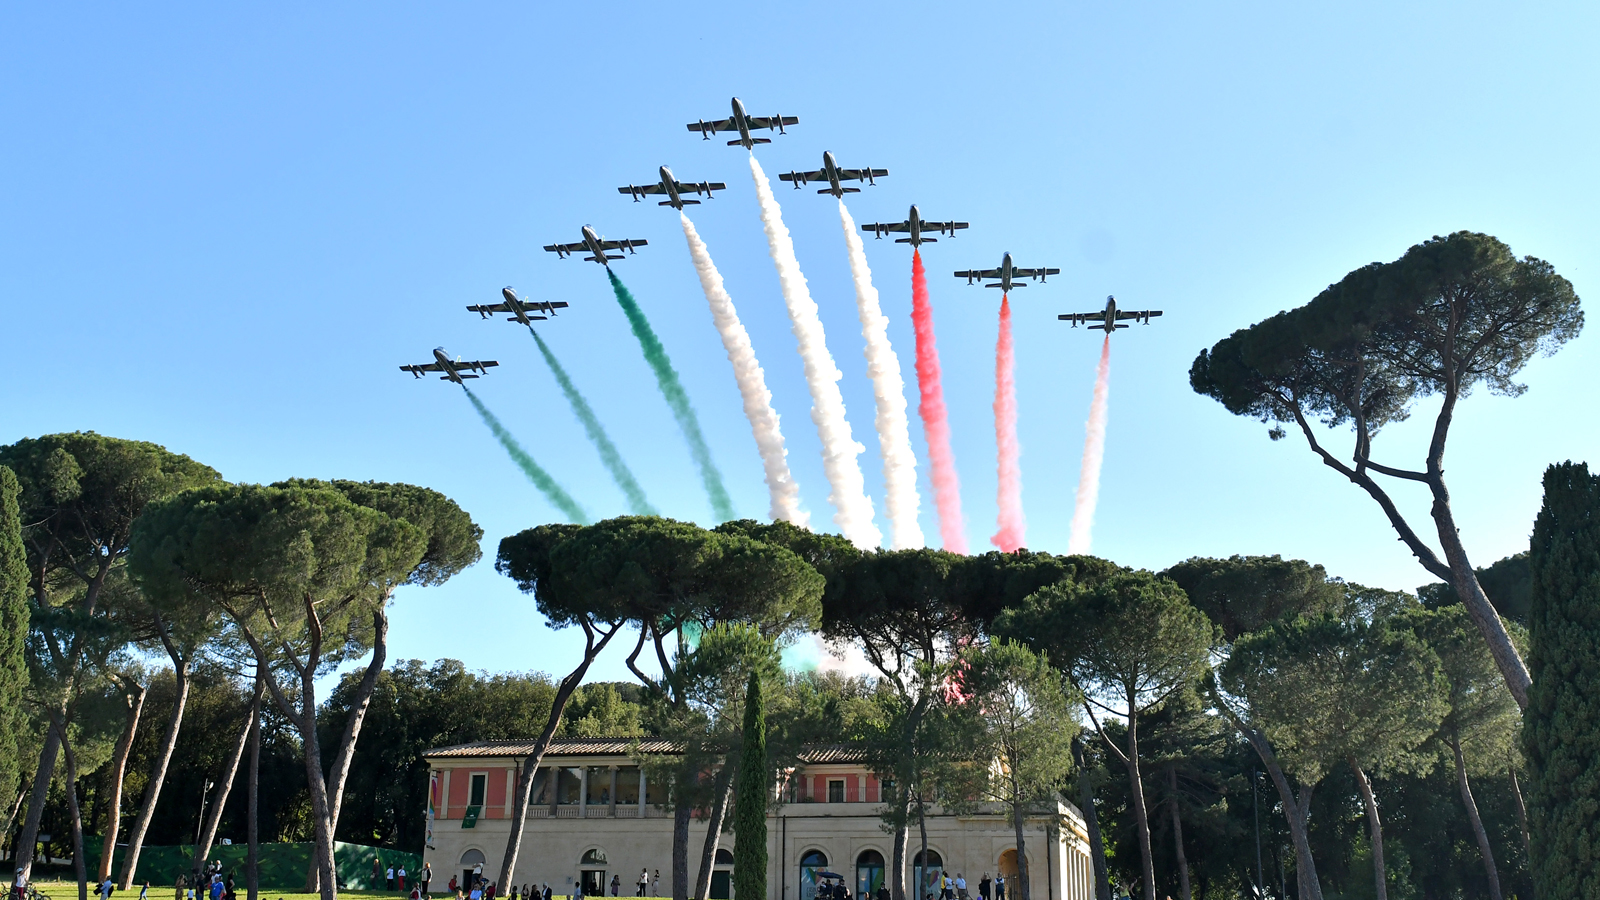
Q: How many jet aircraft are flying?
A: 9